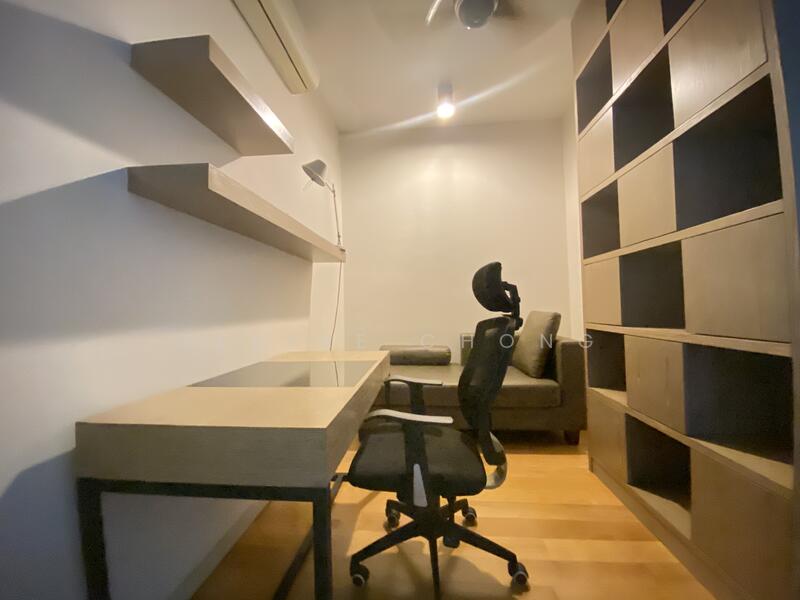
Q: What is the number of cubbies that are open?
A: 10